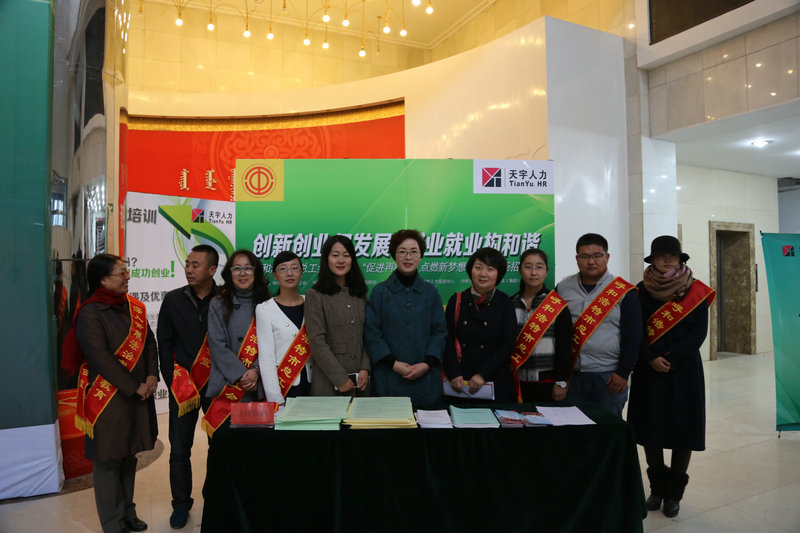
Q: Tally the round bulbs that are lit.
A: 13